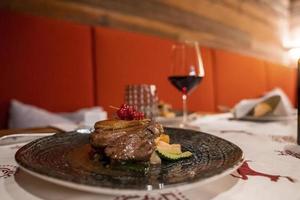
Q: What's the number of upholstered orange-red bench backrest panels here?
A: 4